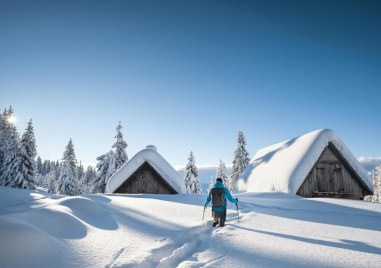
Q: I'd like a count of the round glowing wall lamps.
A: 0